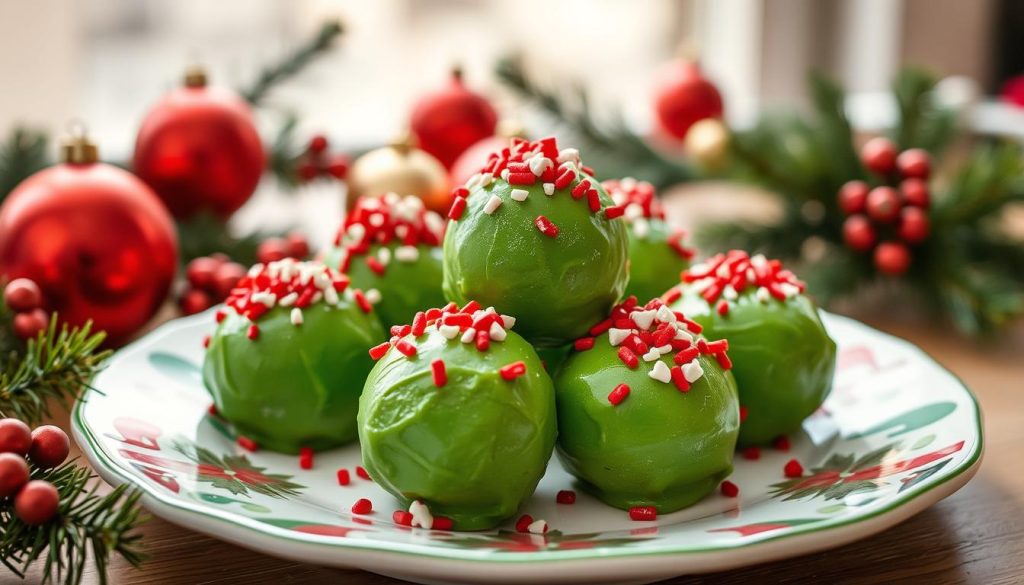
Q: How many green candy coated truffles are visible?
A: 7